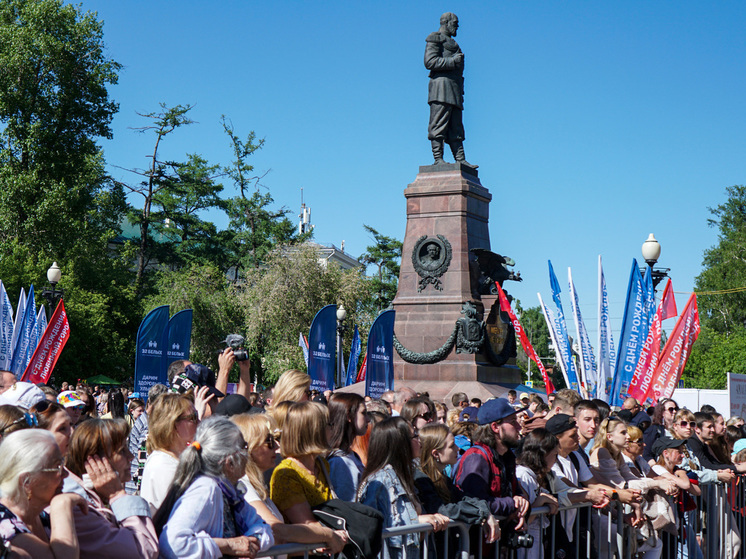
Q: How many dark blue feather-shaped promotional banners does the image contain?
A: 4